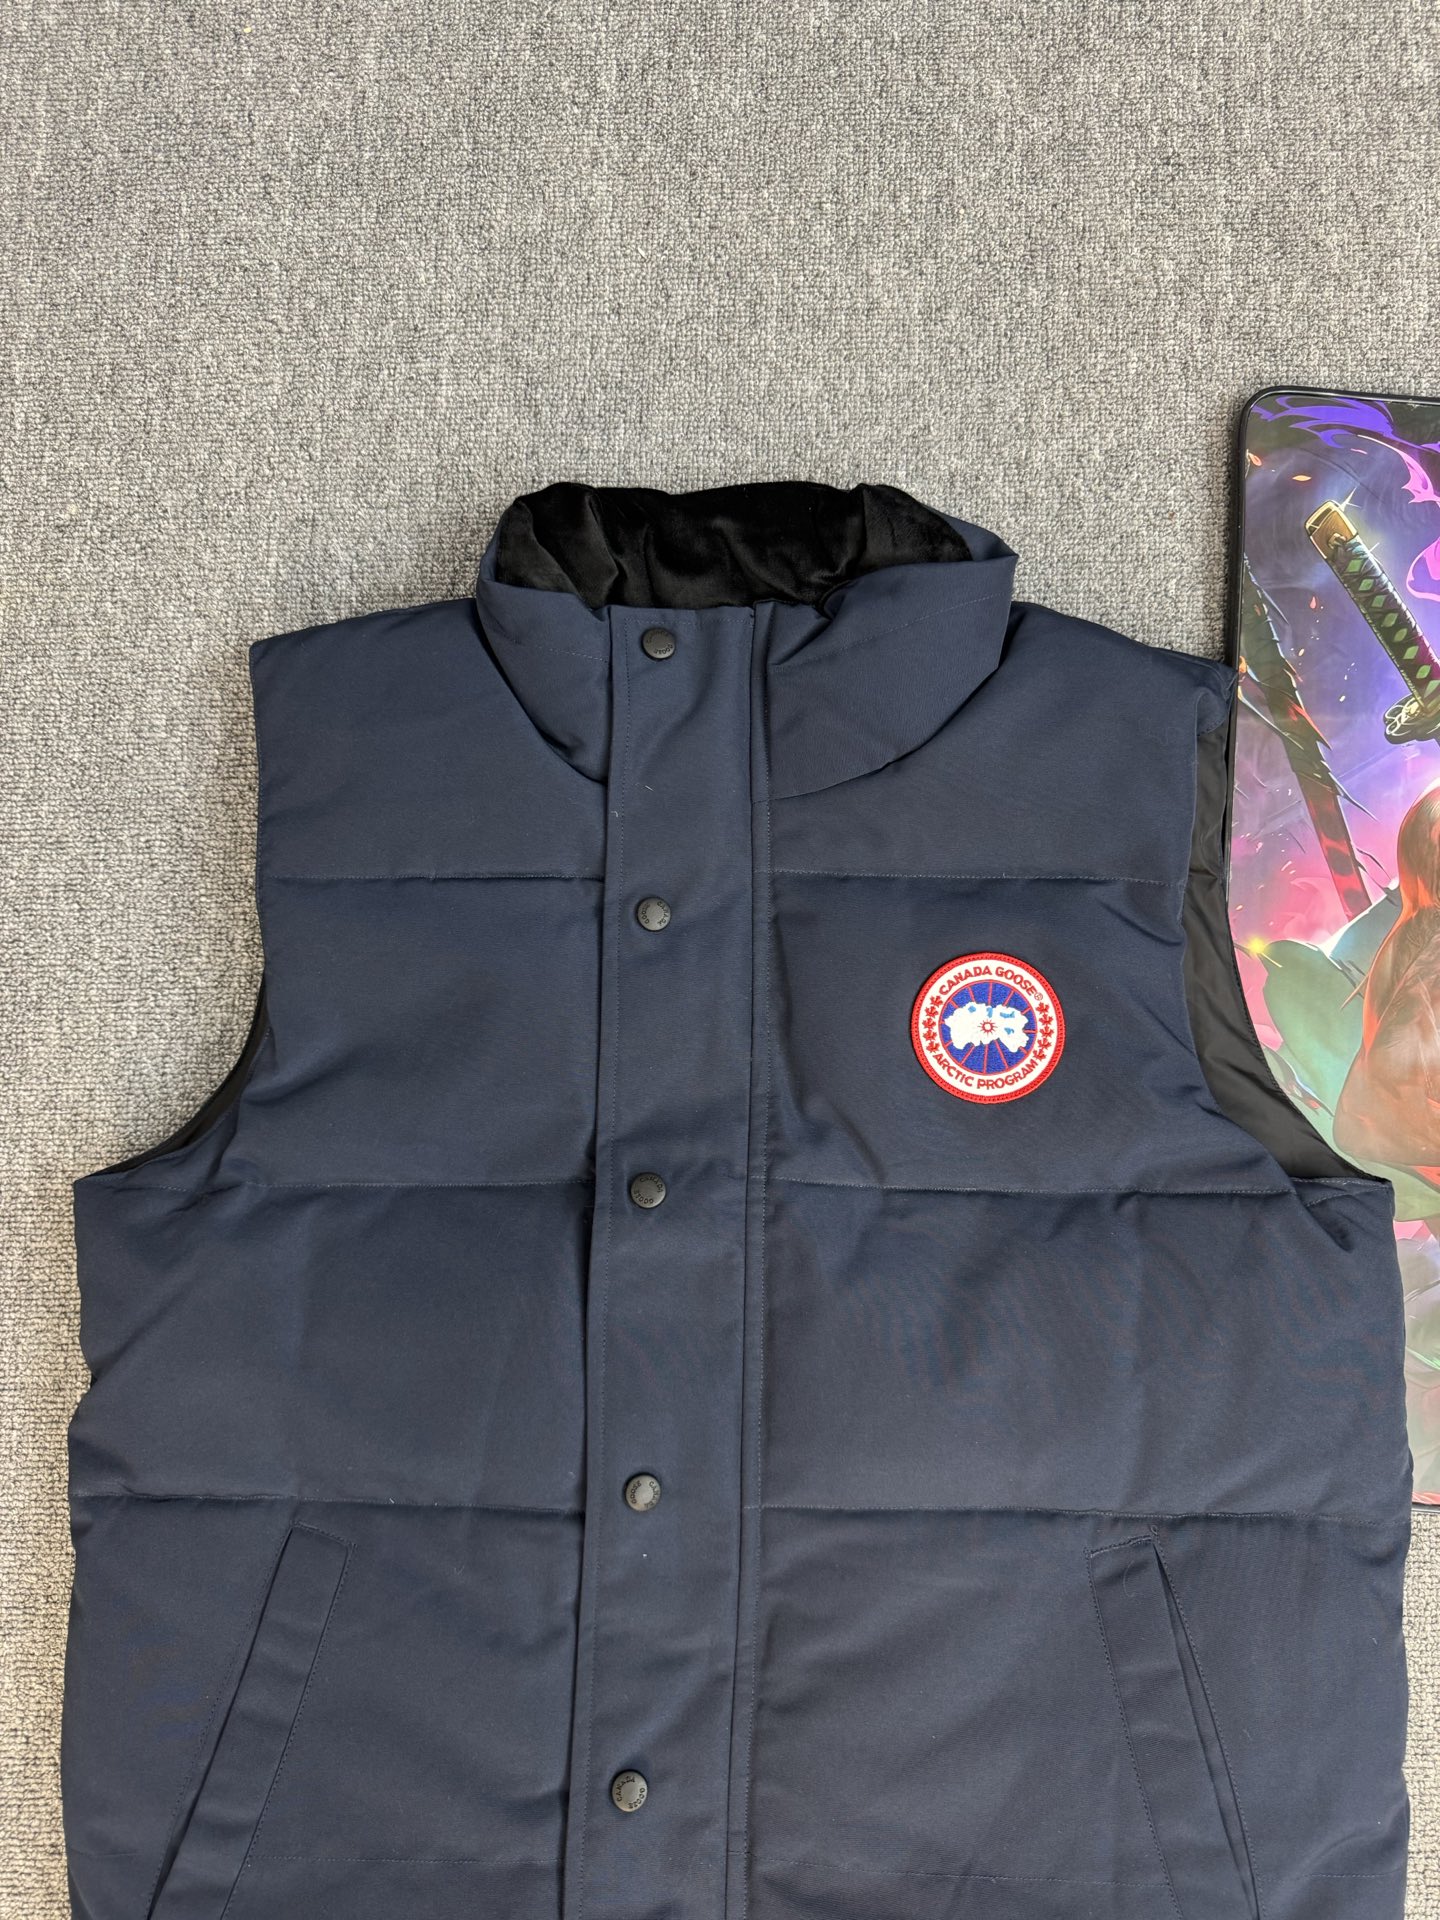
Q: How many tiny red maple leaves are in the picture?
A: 10